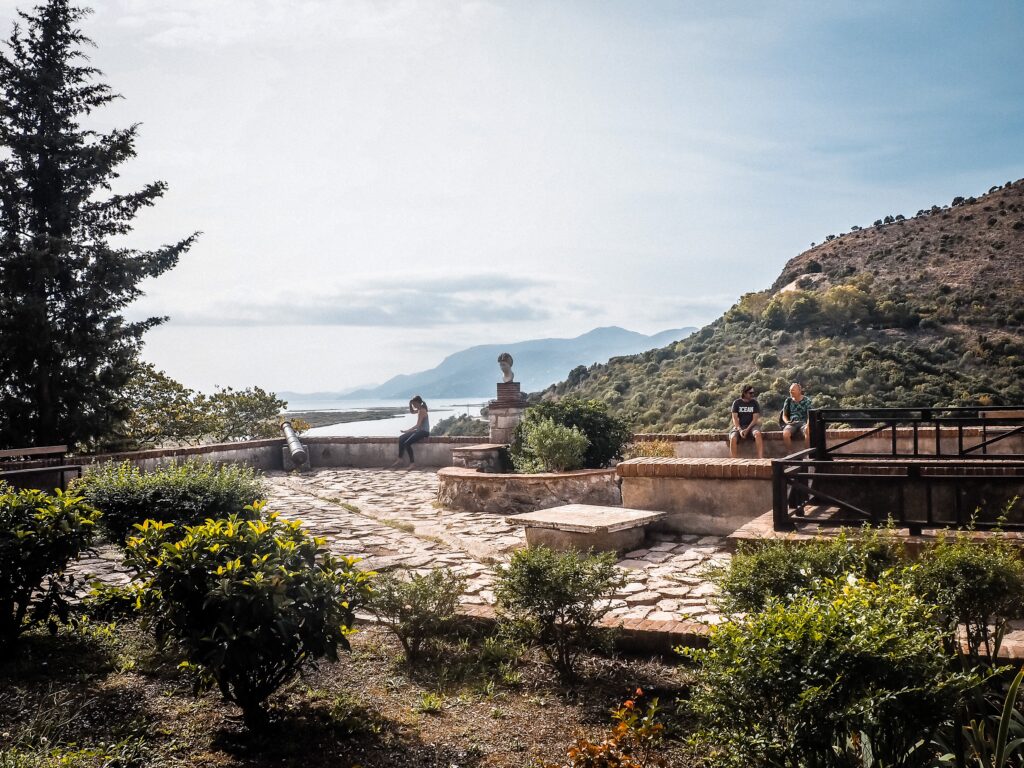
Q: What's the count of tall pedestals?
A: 1